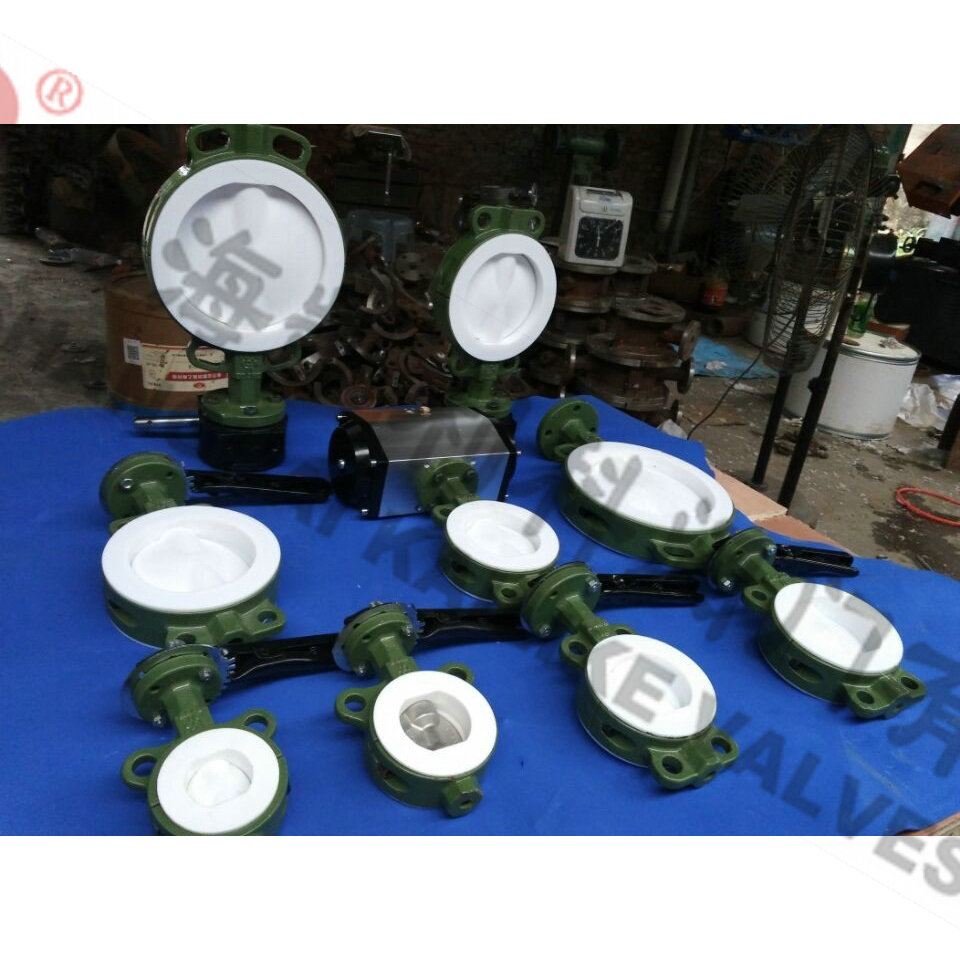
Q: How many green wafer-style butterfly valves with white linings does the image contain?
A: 9